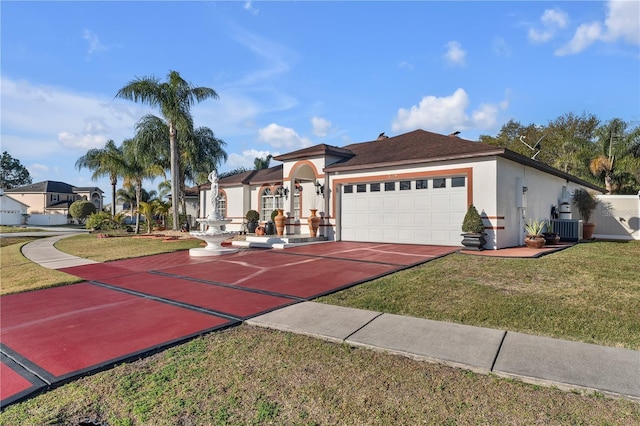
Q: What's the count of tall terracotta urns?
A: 2